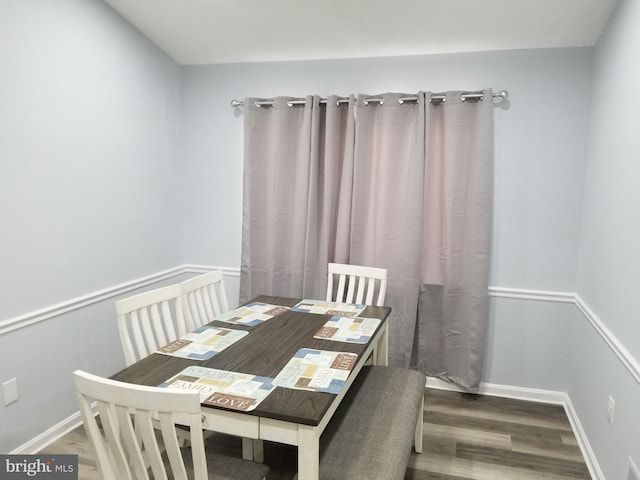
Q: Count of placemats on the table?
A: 6